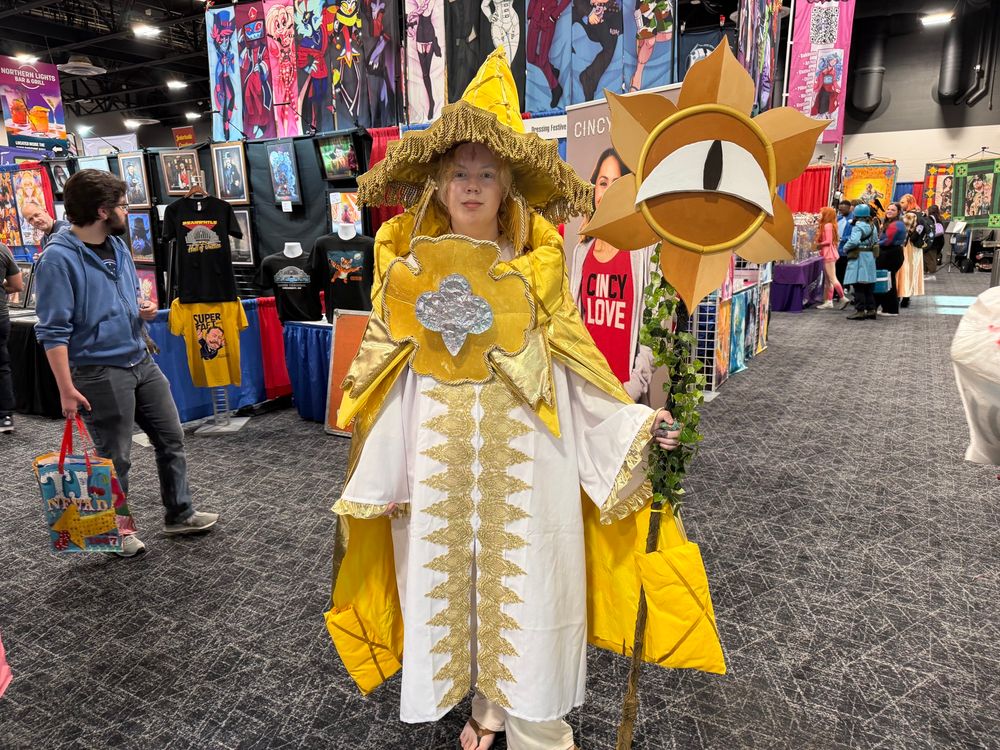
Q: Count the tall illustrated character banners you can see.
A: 12